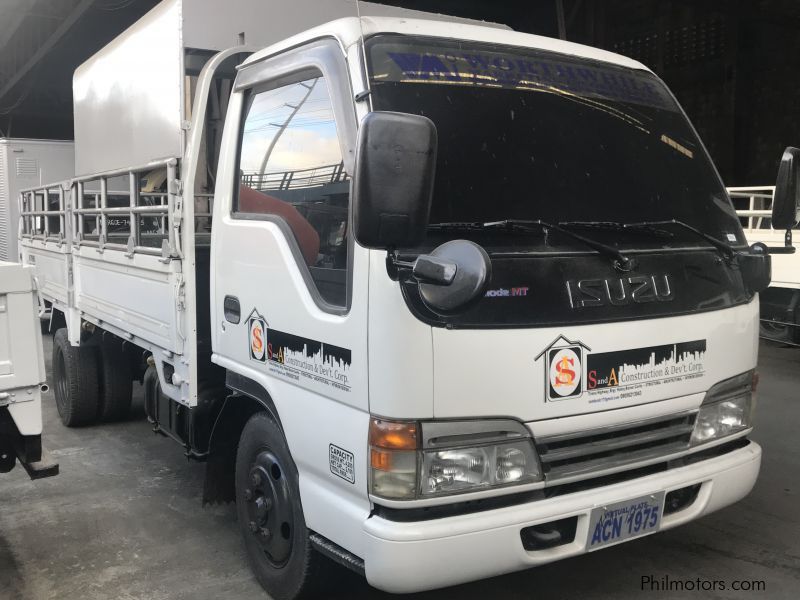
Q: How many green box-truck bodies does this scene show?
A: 0